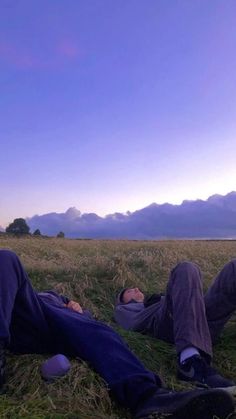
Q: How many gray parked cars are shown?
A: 0